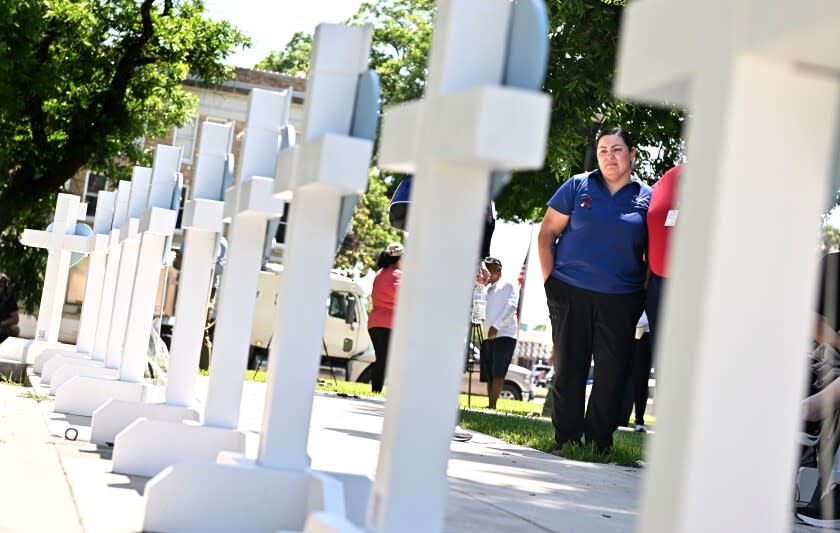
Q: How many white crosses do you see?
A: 10